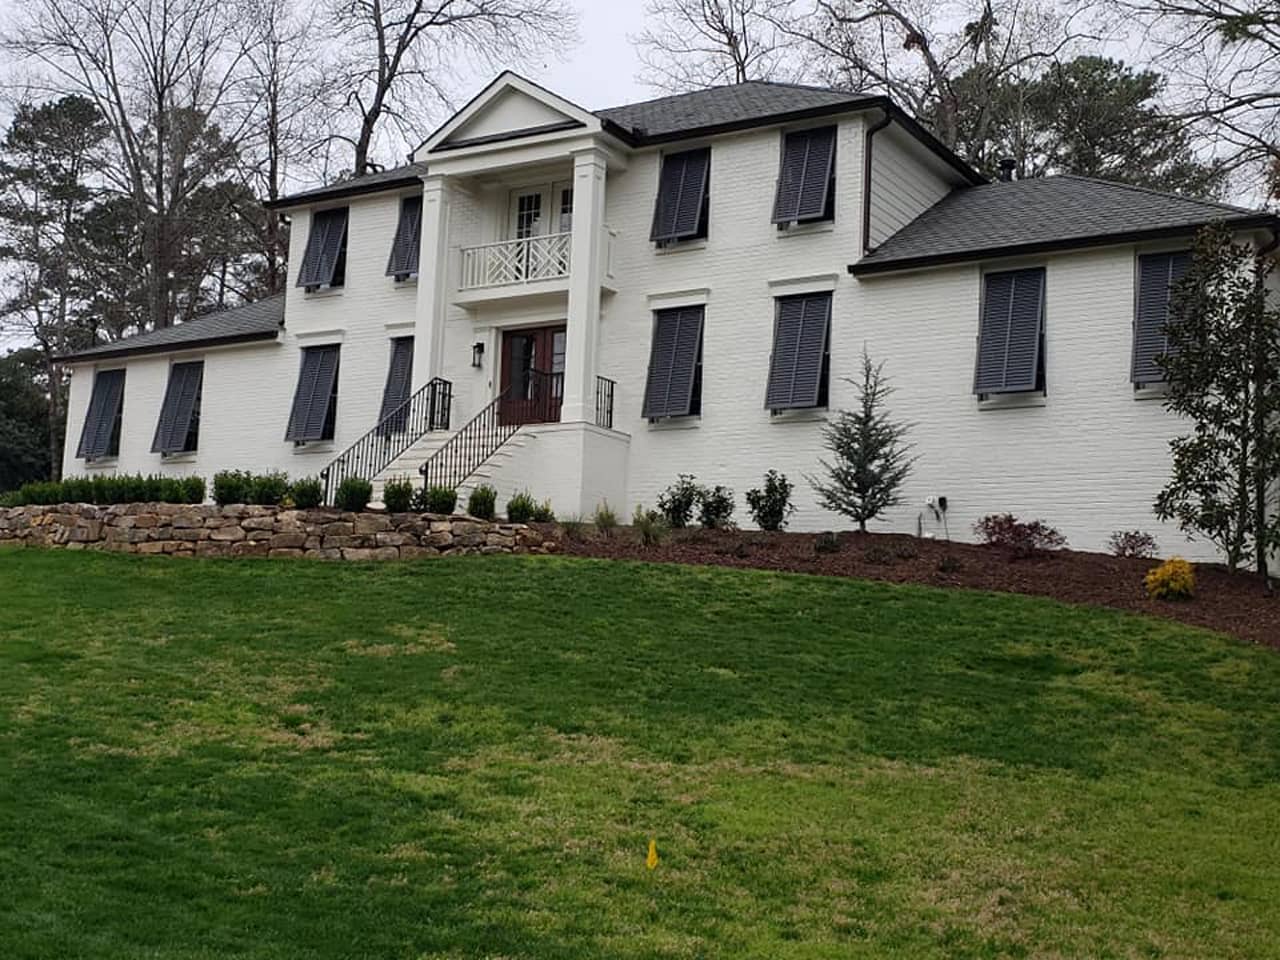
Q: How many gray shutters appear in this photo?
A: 12